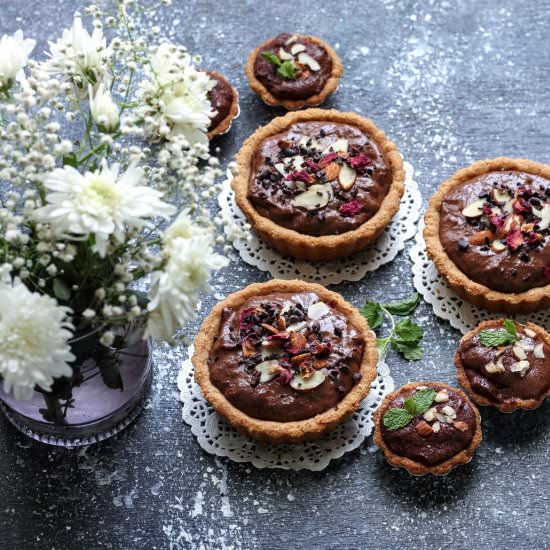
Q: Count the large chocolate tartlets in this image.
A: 3